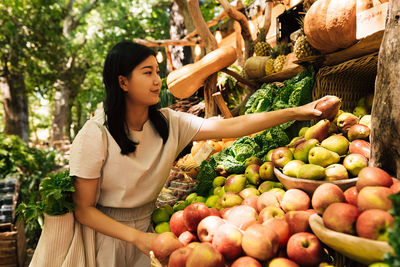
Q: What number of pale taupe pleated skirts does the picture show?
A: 1